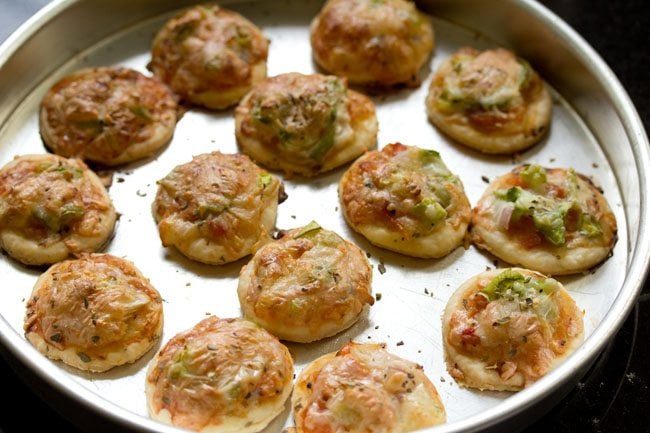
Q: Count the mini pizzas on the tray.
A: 14